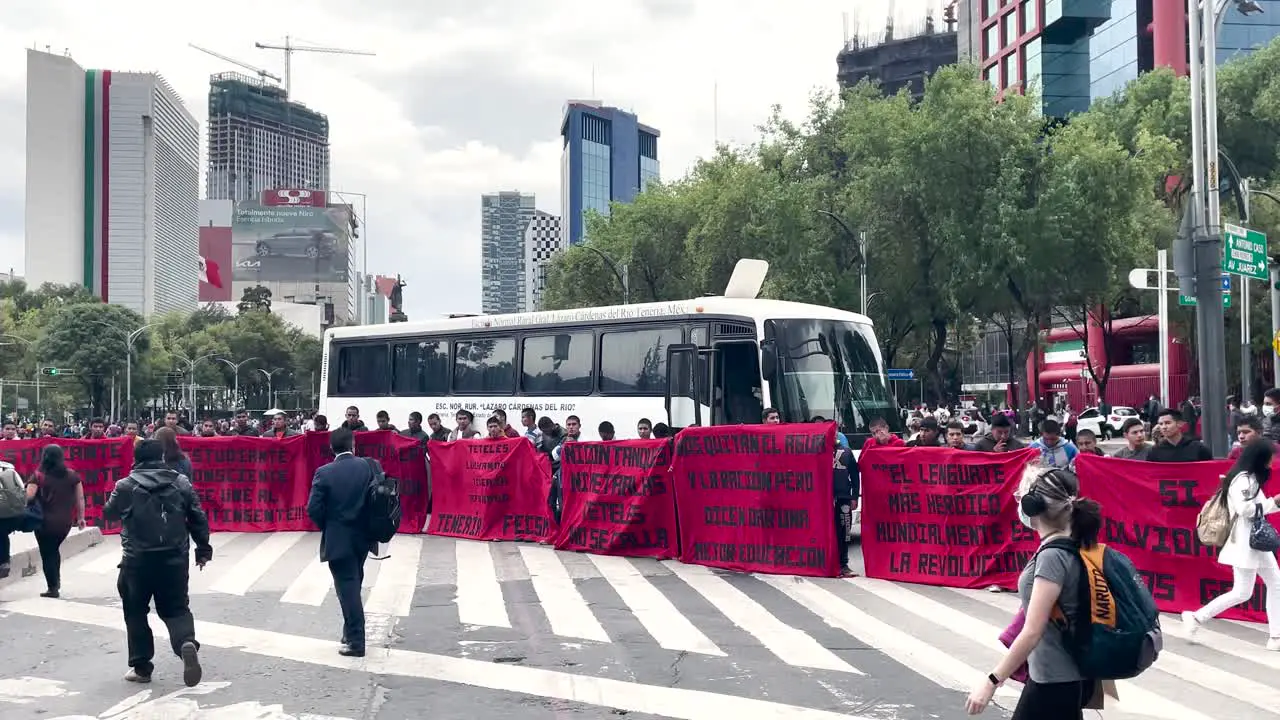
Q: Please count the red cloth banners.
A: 8